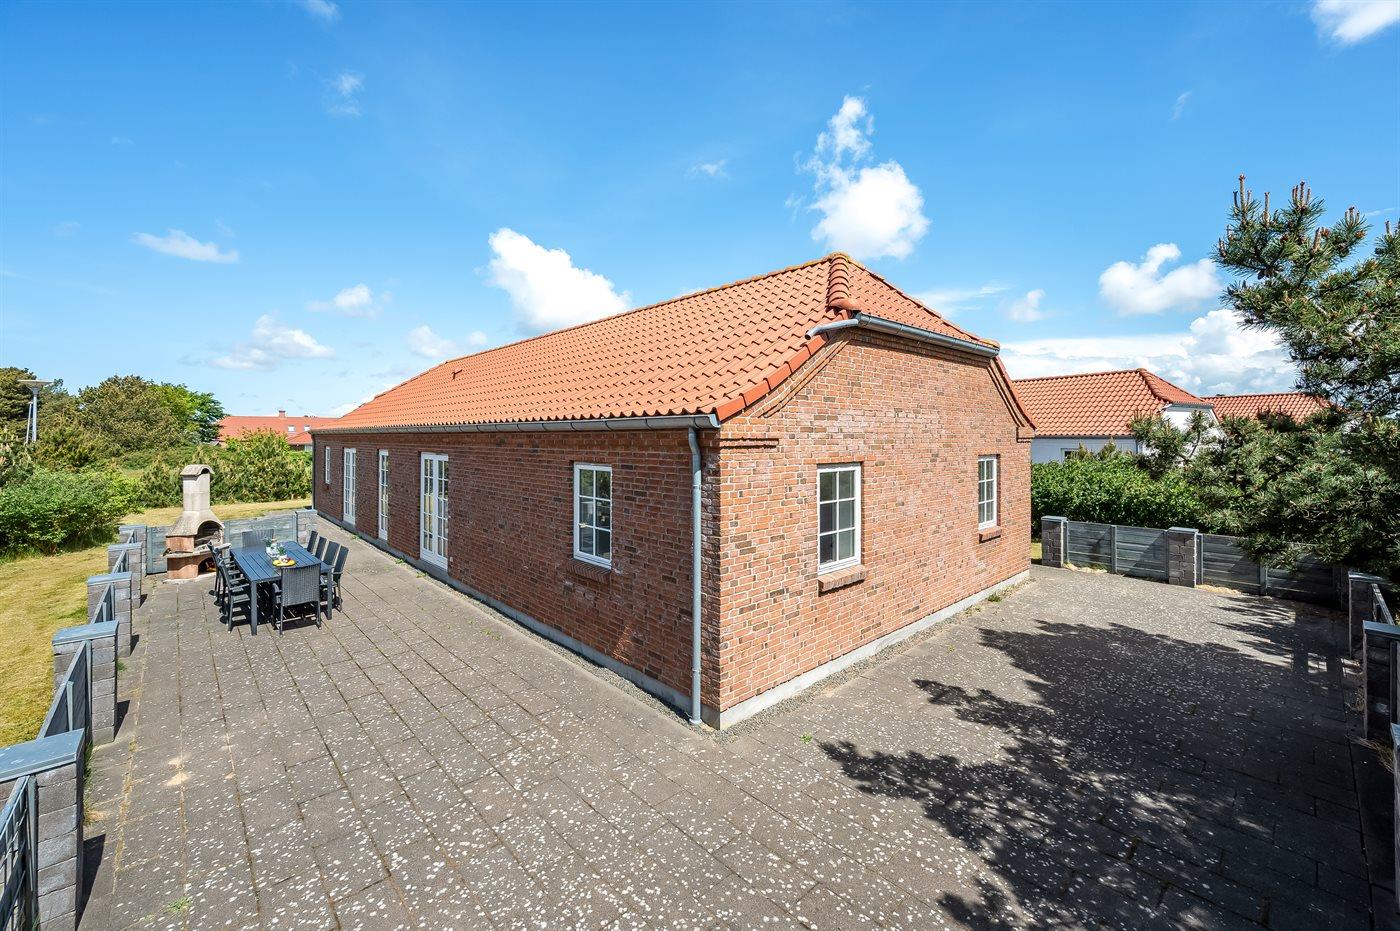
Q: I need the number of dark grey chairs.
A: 10